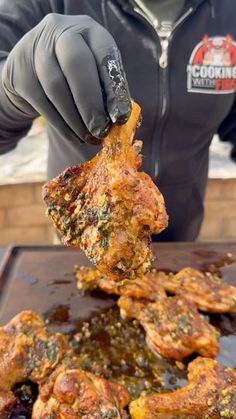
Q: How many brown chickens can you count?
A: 7